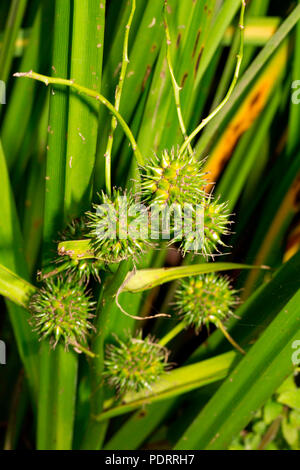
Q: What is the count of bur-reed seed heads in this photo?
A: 7